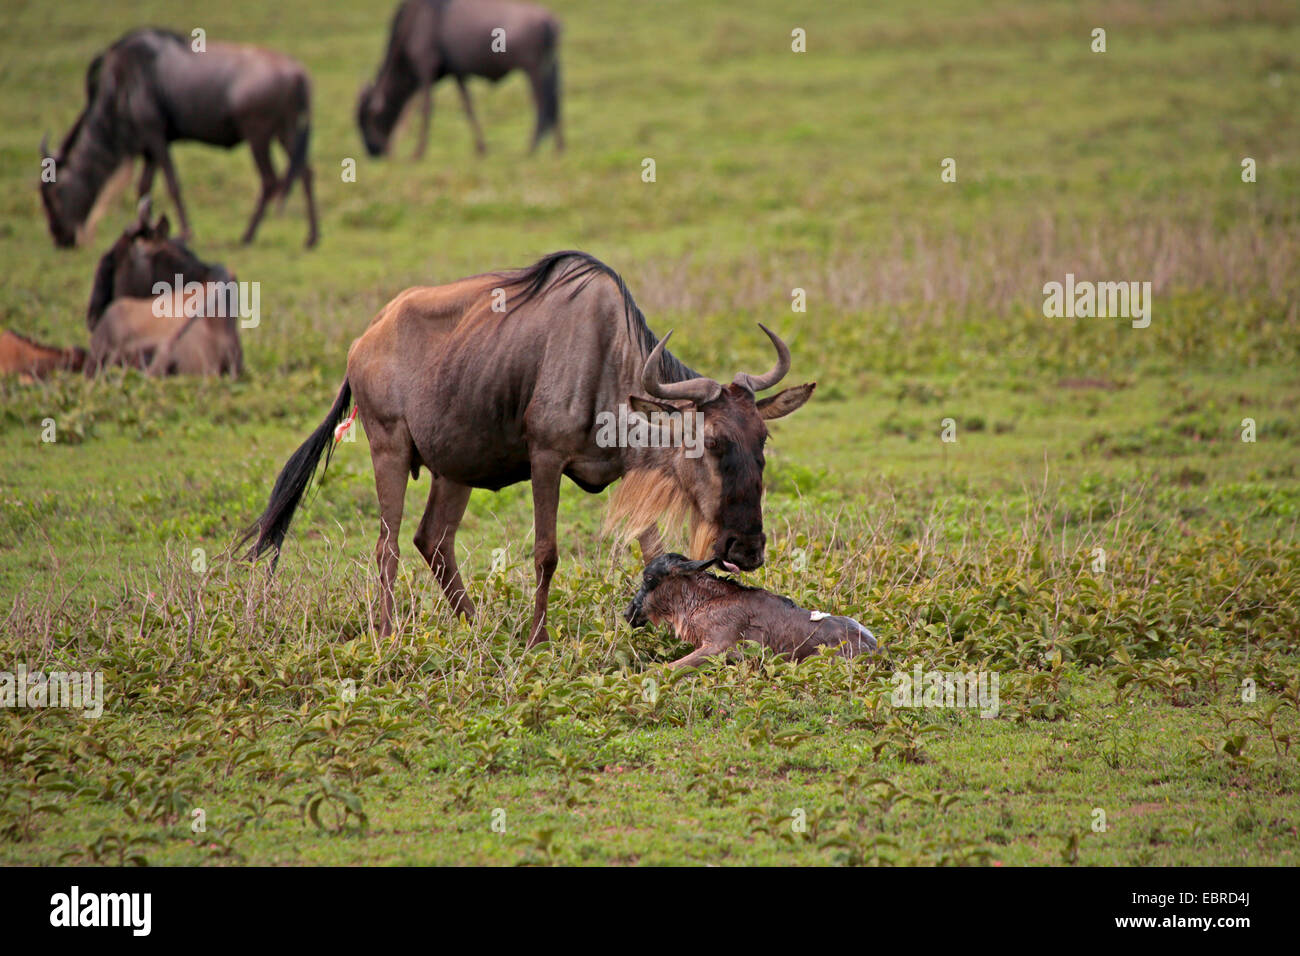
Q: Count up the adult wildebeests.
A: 4